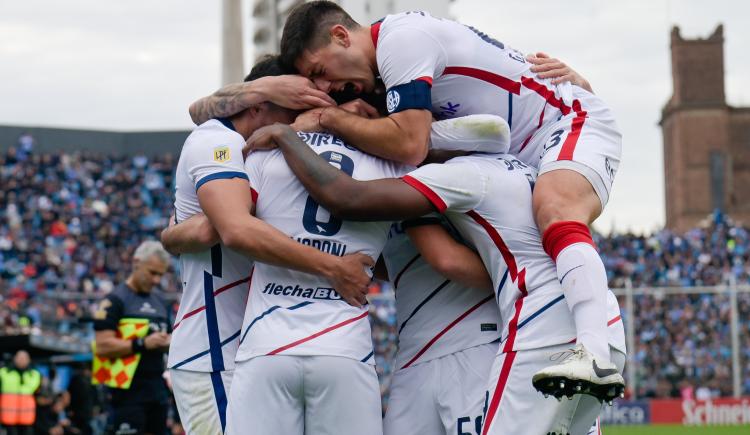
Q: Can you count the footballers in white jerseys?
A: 5